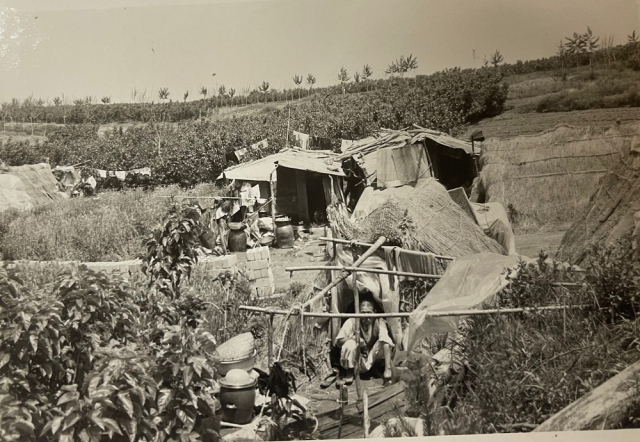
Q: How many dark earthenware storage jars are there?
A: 3